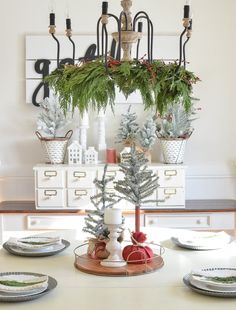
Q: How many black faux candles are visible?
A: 6